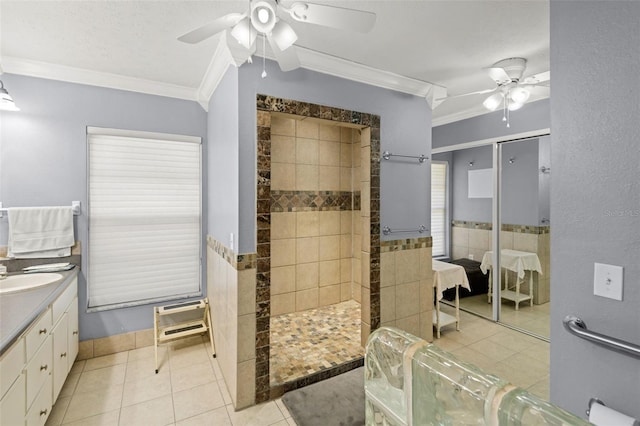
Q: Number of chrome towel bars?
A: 2